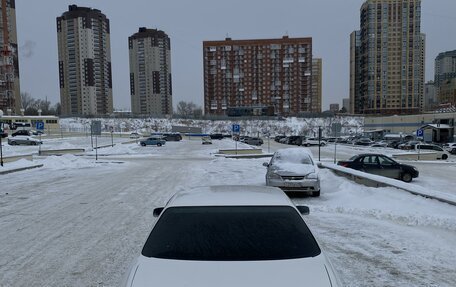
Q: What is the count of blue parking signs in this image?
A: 3